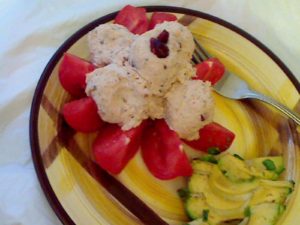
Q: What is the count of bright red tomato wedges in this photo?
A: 8